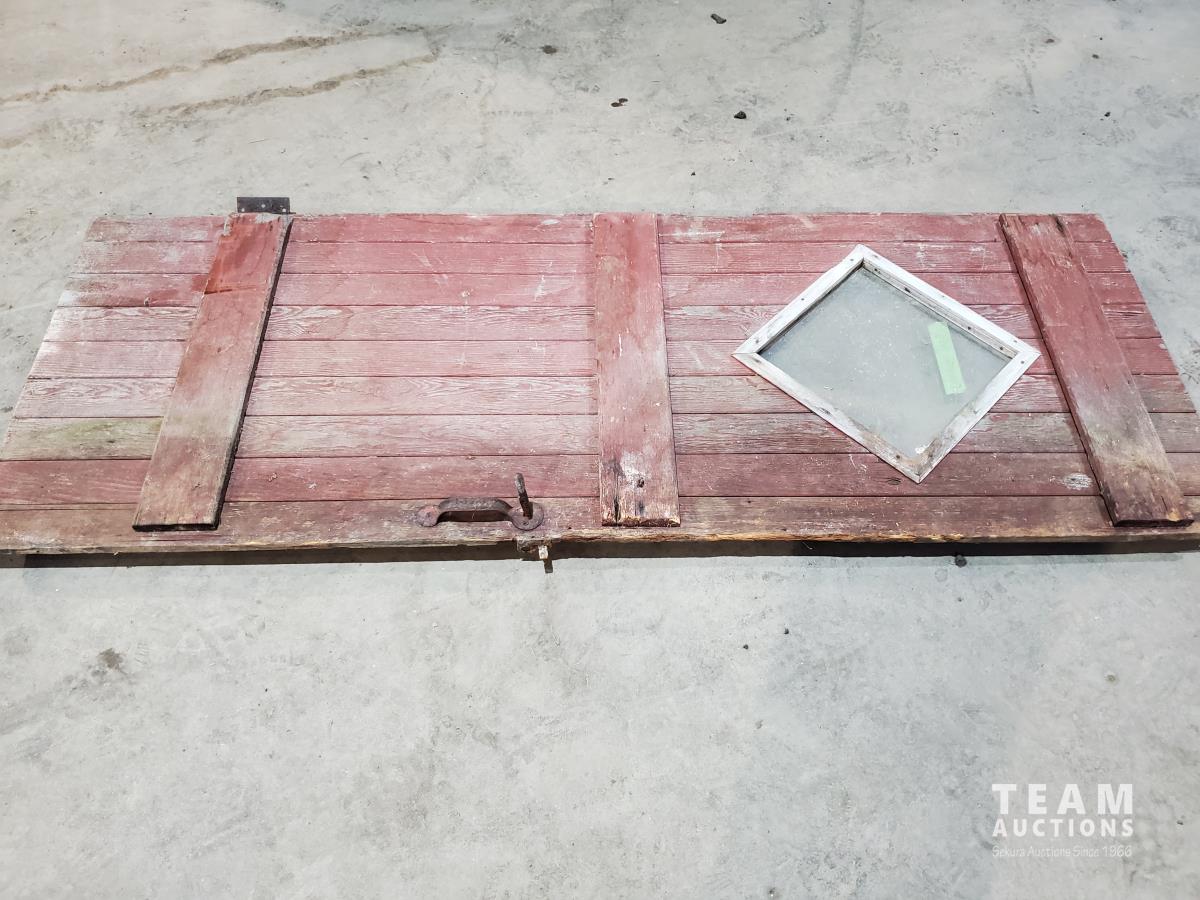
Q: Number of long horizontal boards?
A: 9